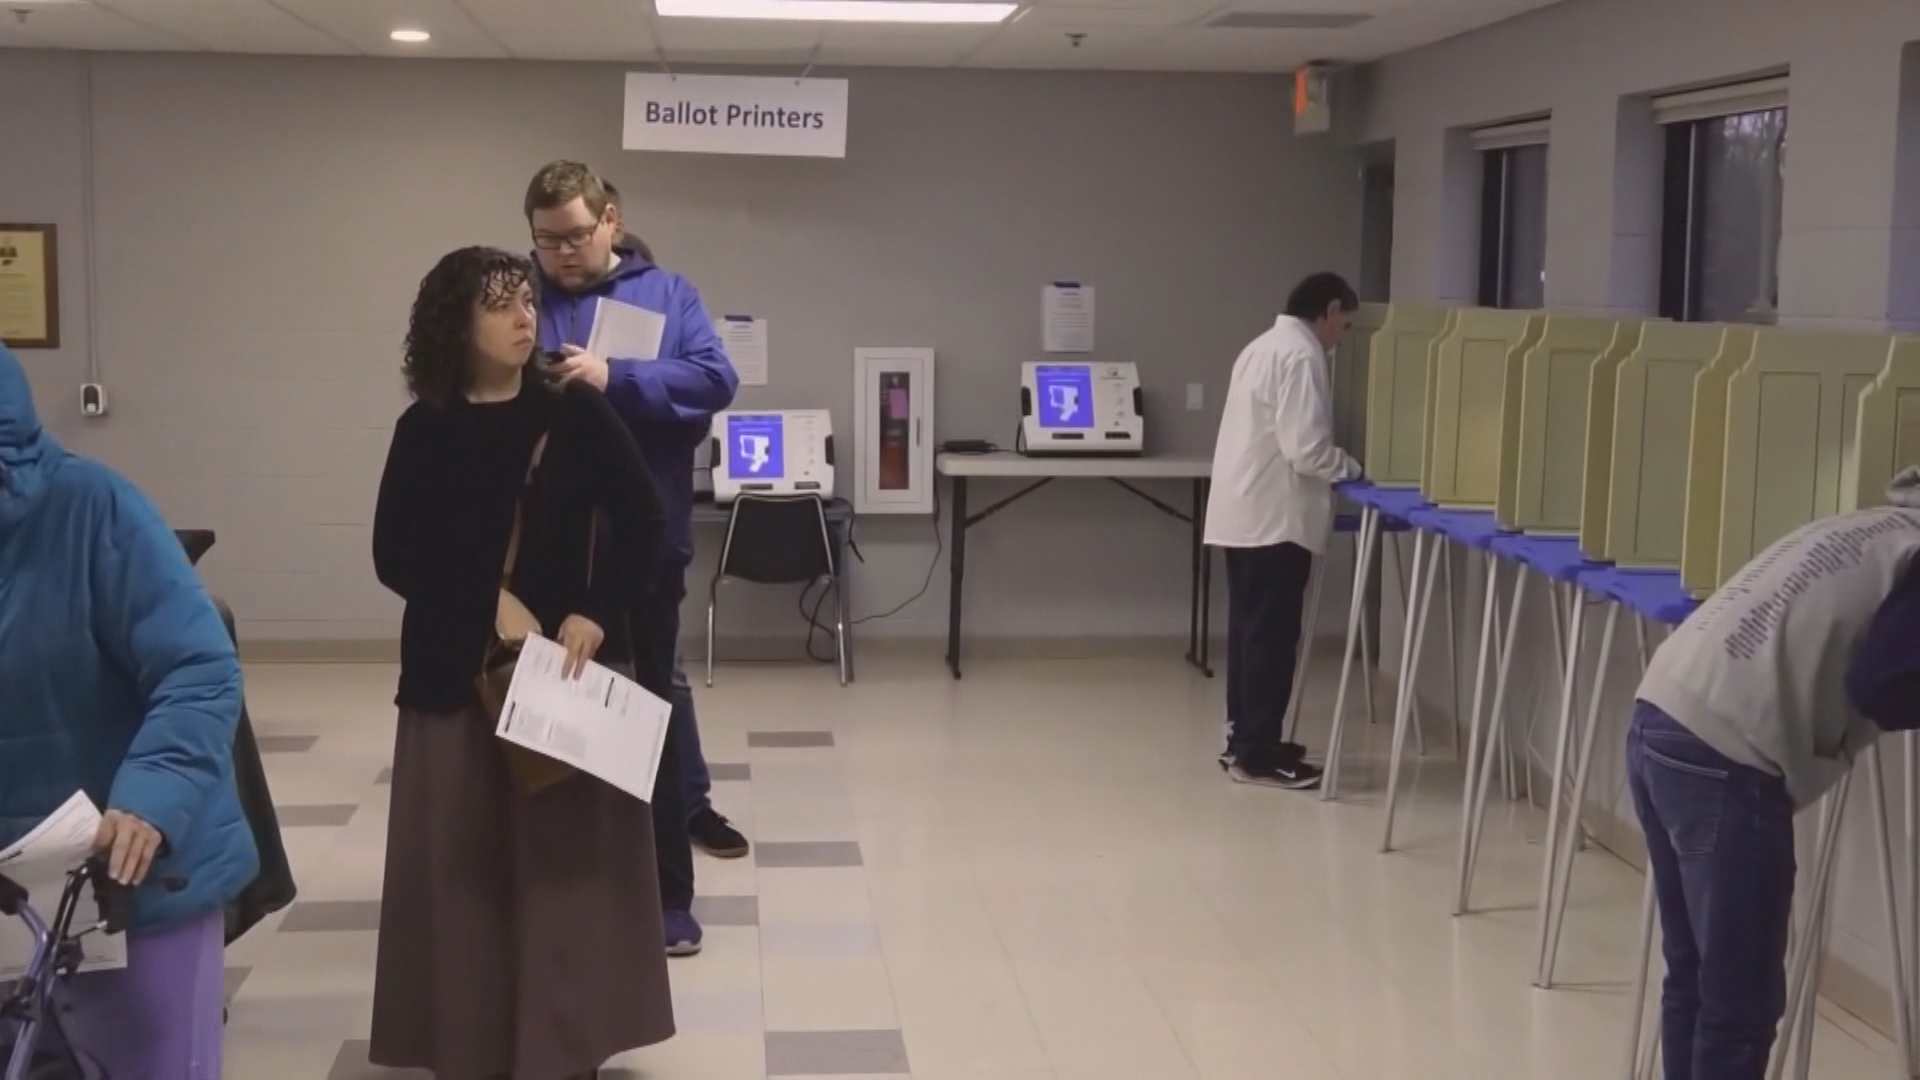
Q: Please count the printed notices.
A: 2